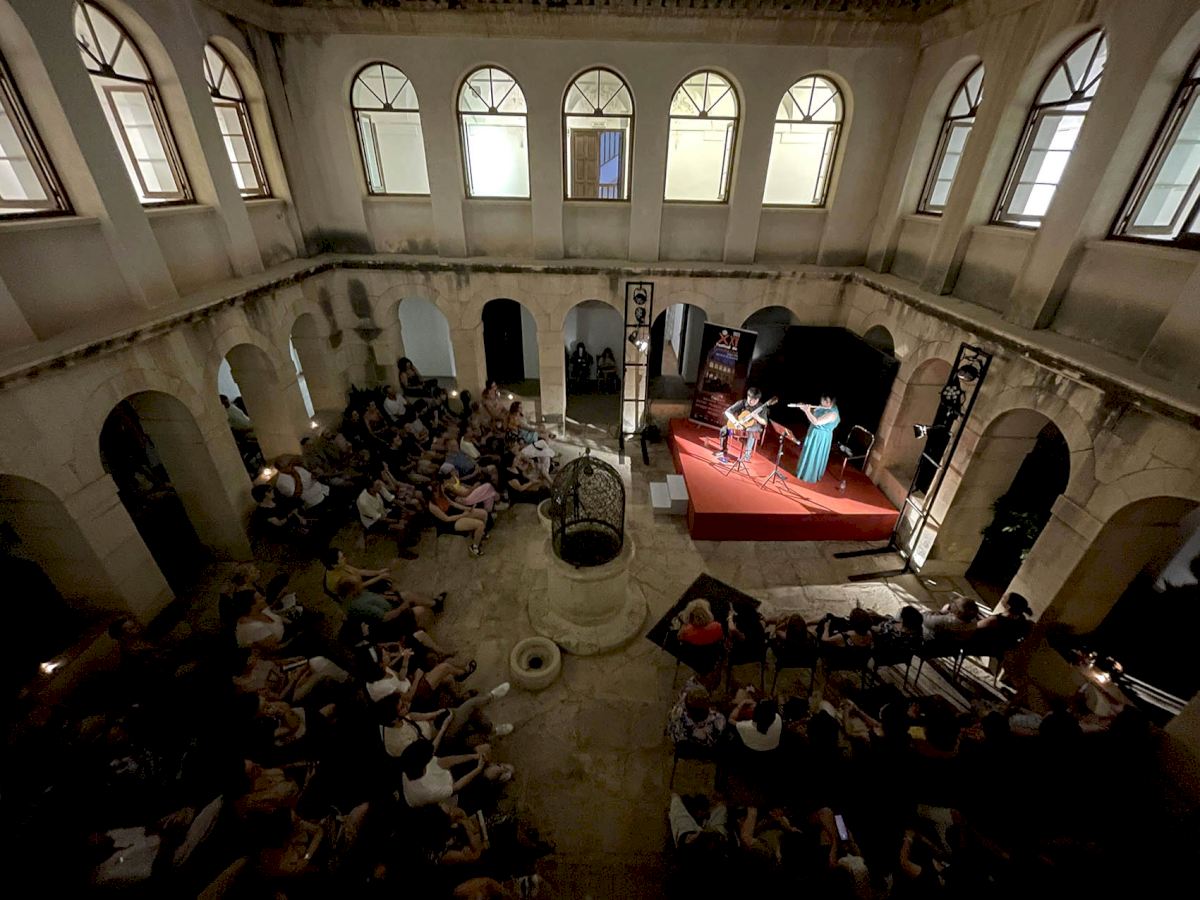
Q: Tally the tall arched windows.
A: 11